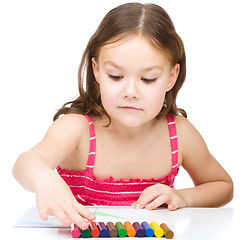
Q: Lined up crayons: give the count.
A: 11